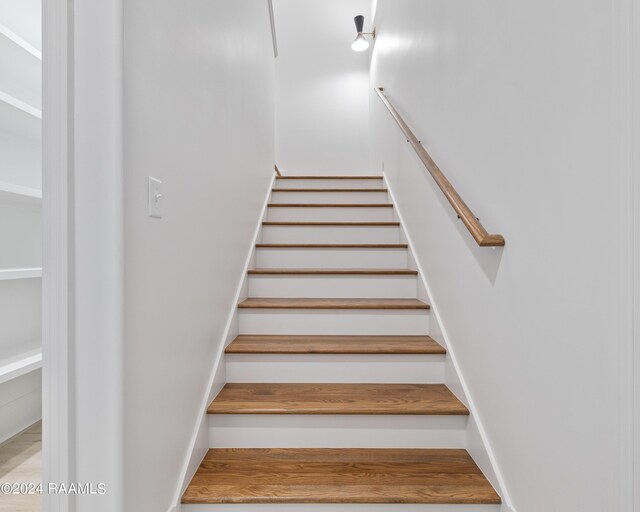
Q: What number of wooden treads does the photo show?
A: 10